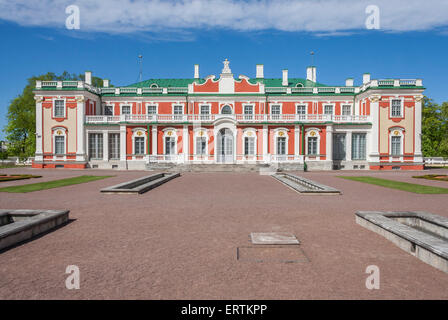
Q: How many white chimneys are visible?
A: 8